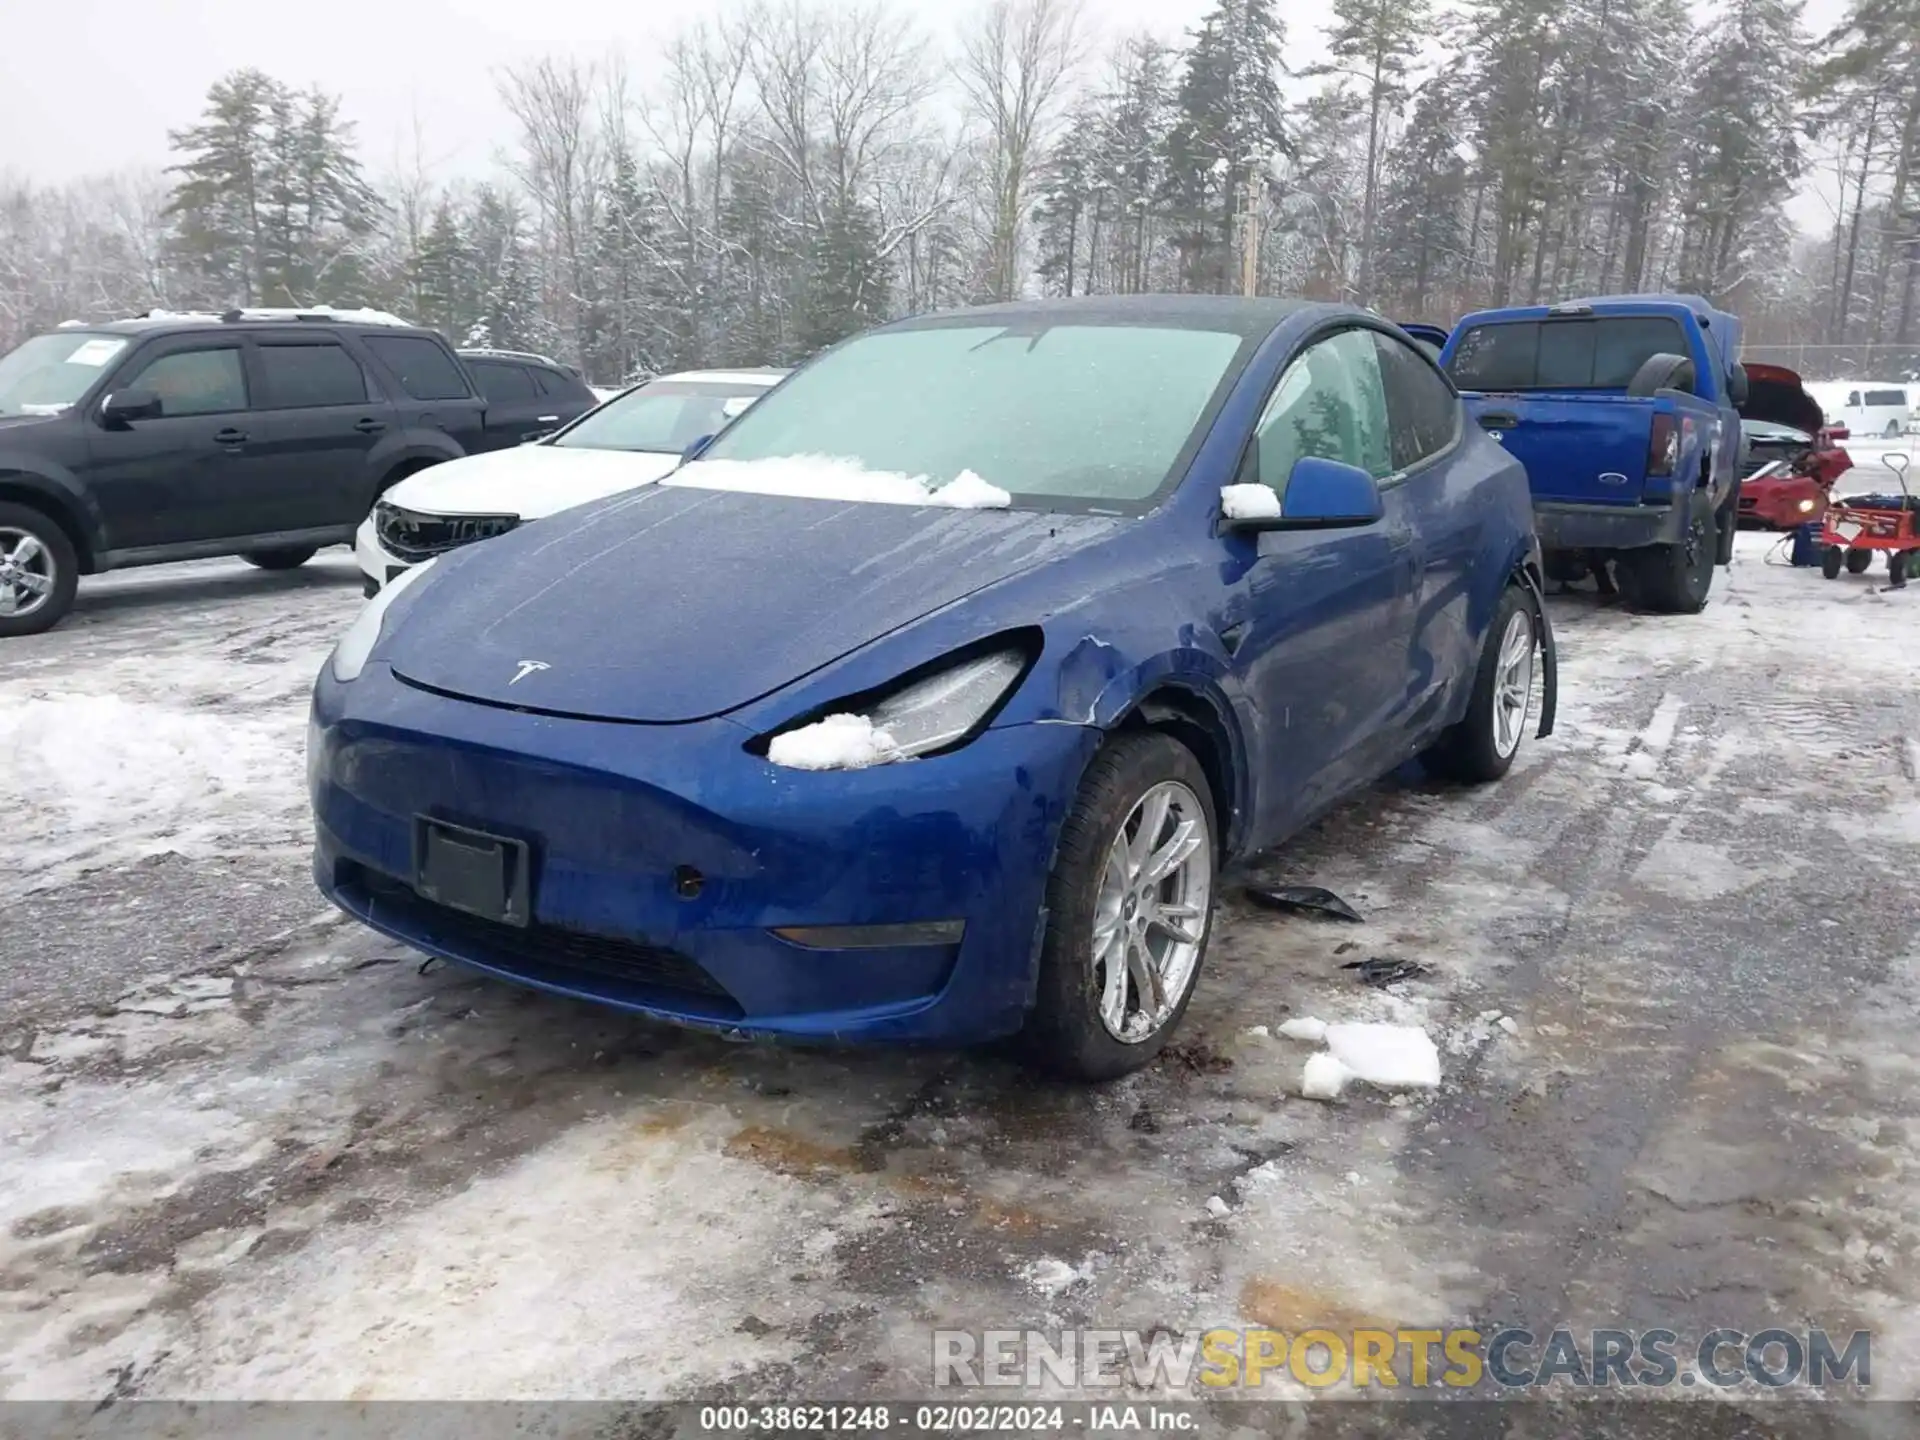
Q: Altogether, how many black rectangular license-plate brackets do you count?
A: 1